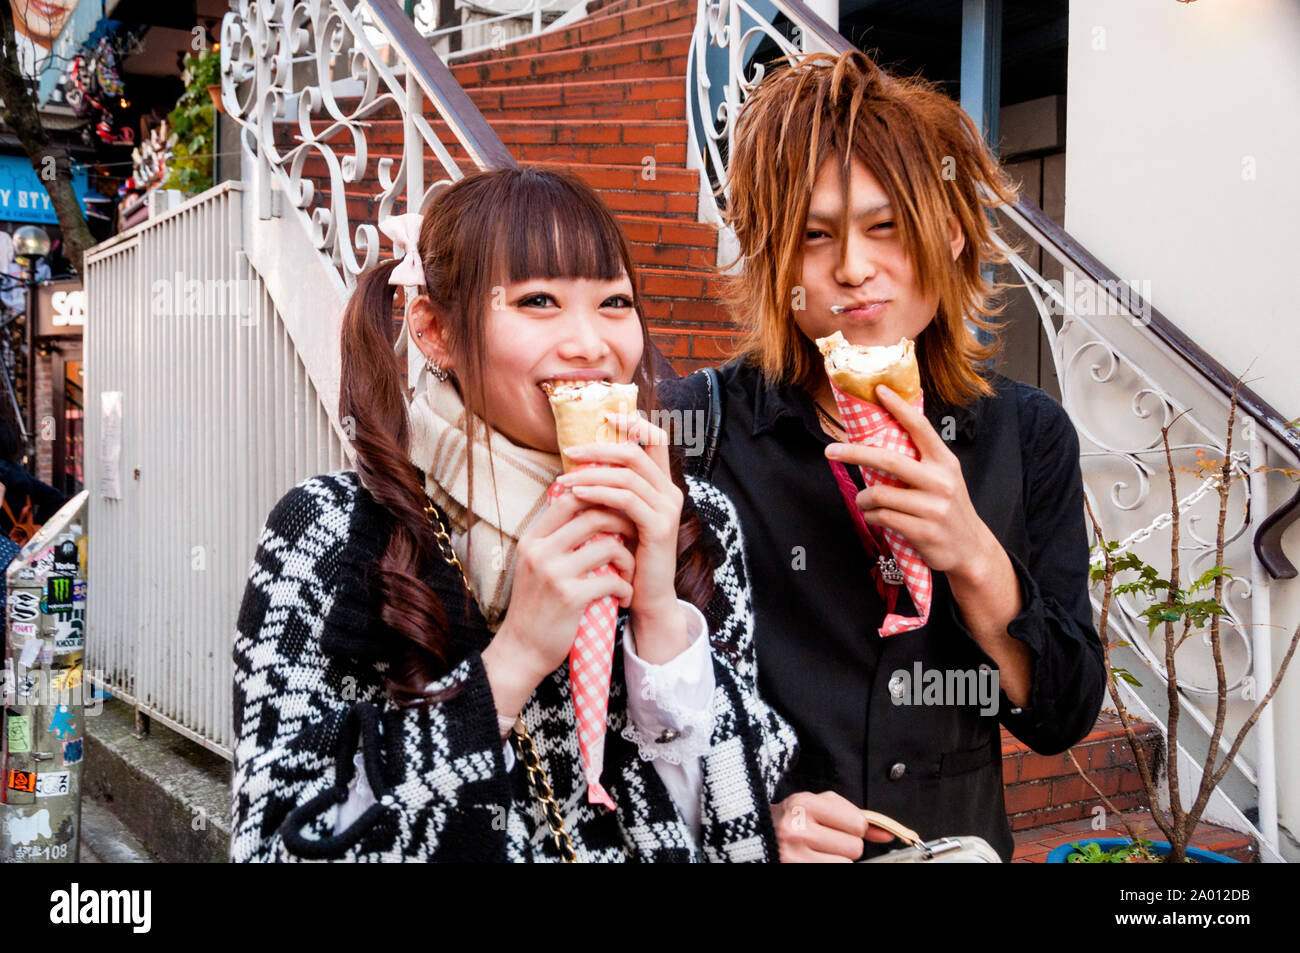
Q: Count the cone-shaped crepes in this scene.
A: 2